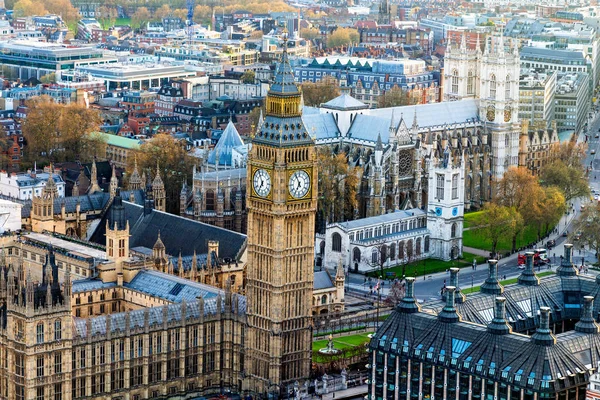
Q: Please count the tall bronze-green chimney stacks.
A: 9